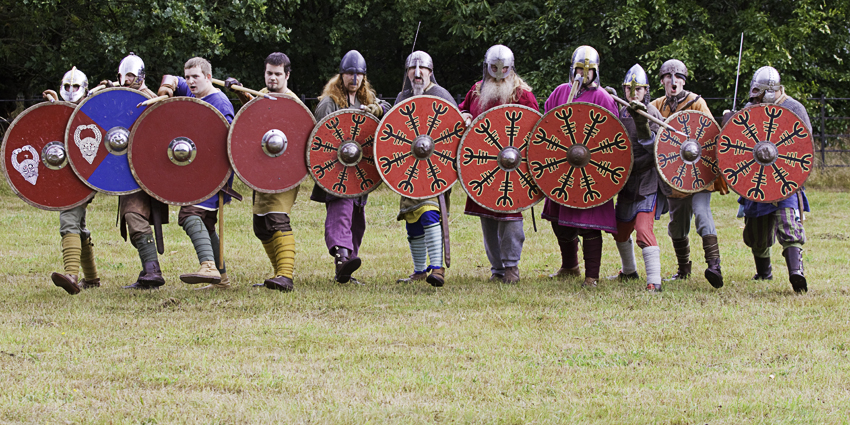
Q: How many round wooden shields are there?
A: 10